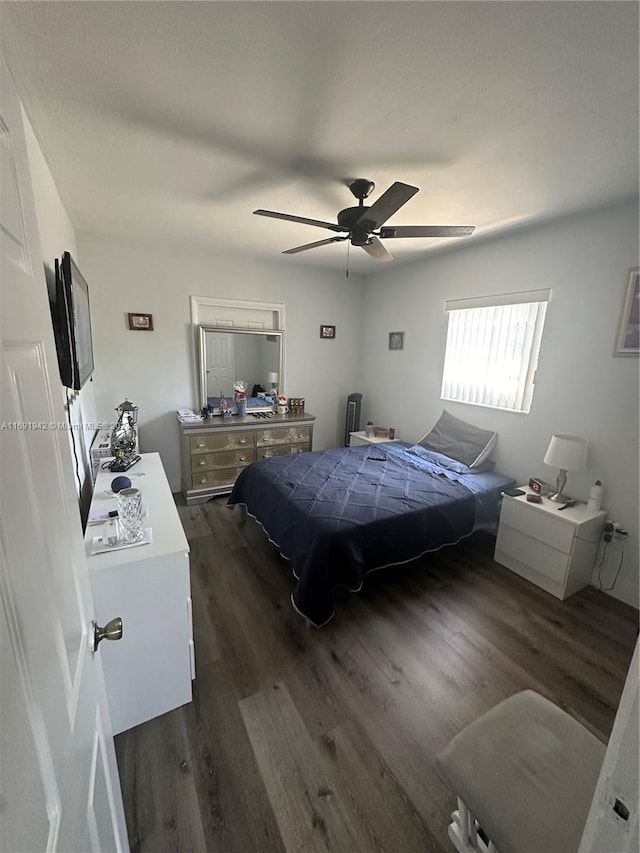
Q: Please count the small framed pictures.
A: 3